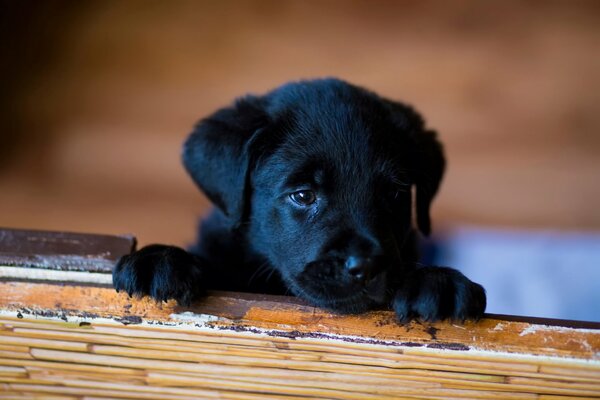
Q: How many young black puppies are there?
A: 1